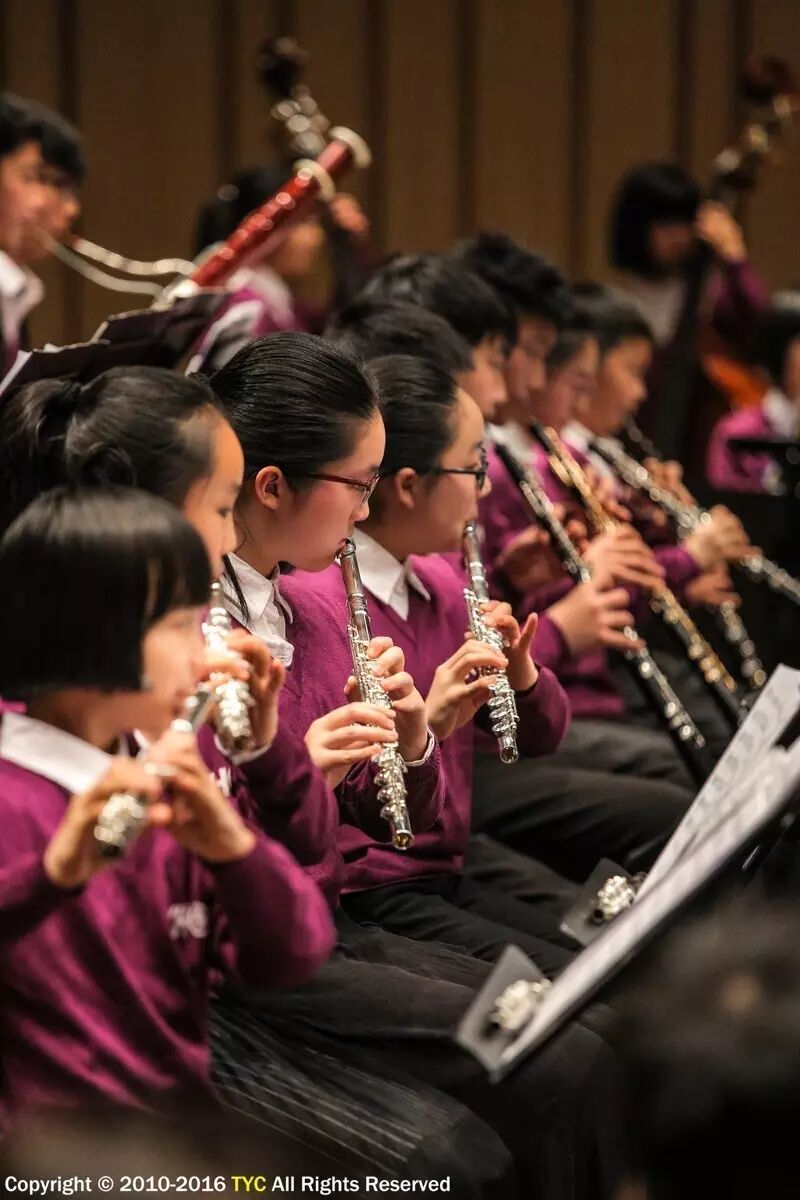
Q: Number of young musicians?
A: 13